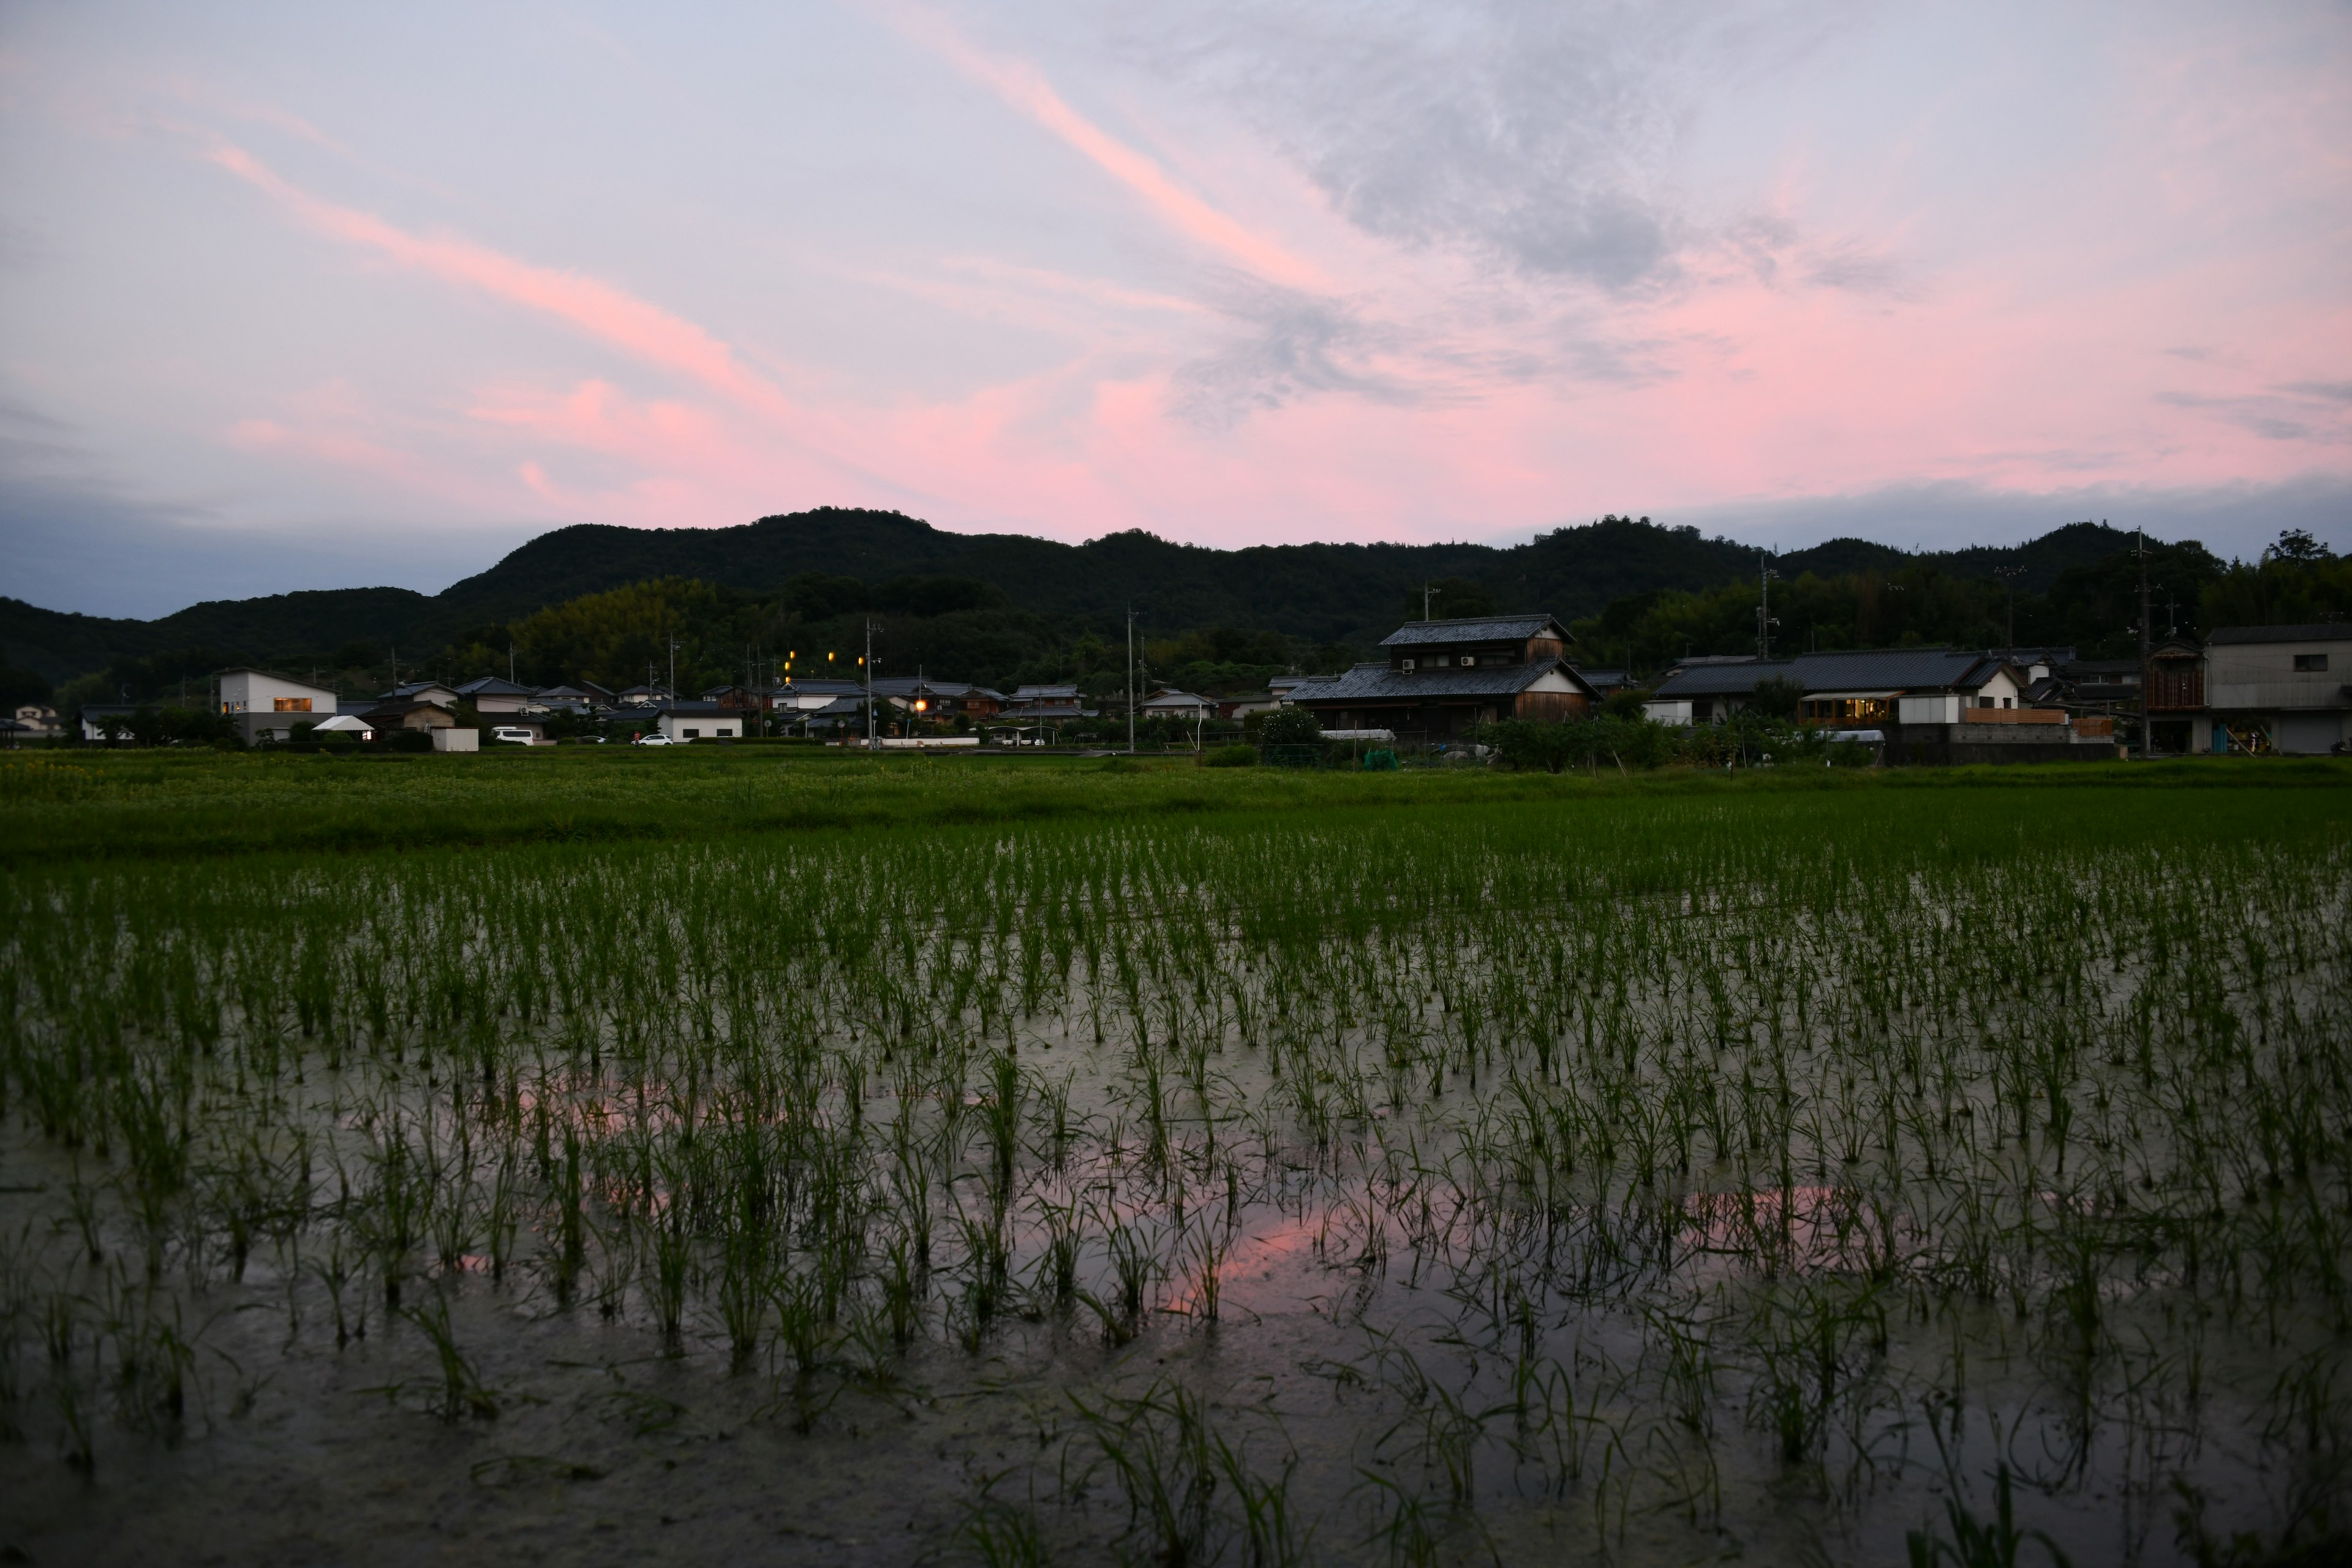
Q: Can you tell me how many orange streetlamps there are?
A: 6